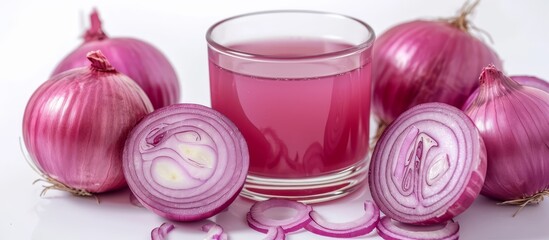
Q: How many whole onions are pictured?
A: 4